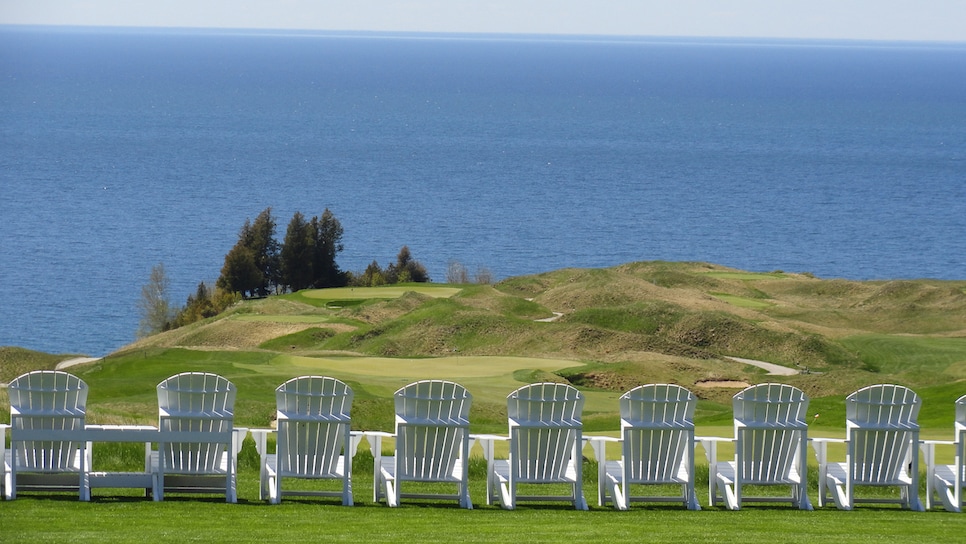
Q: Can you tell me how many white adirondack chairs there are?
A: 9